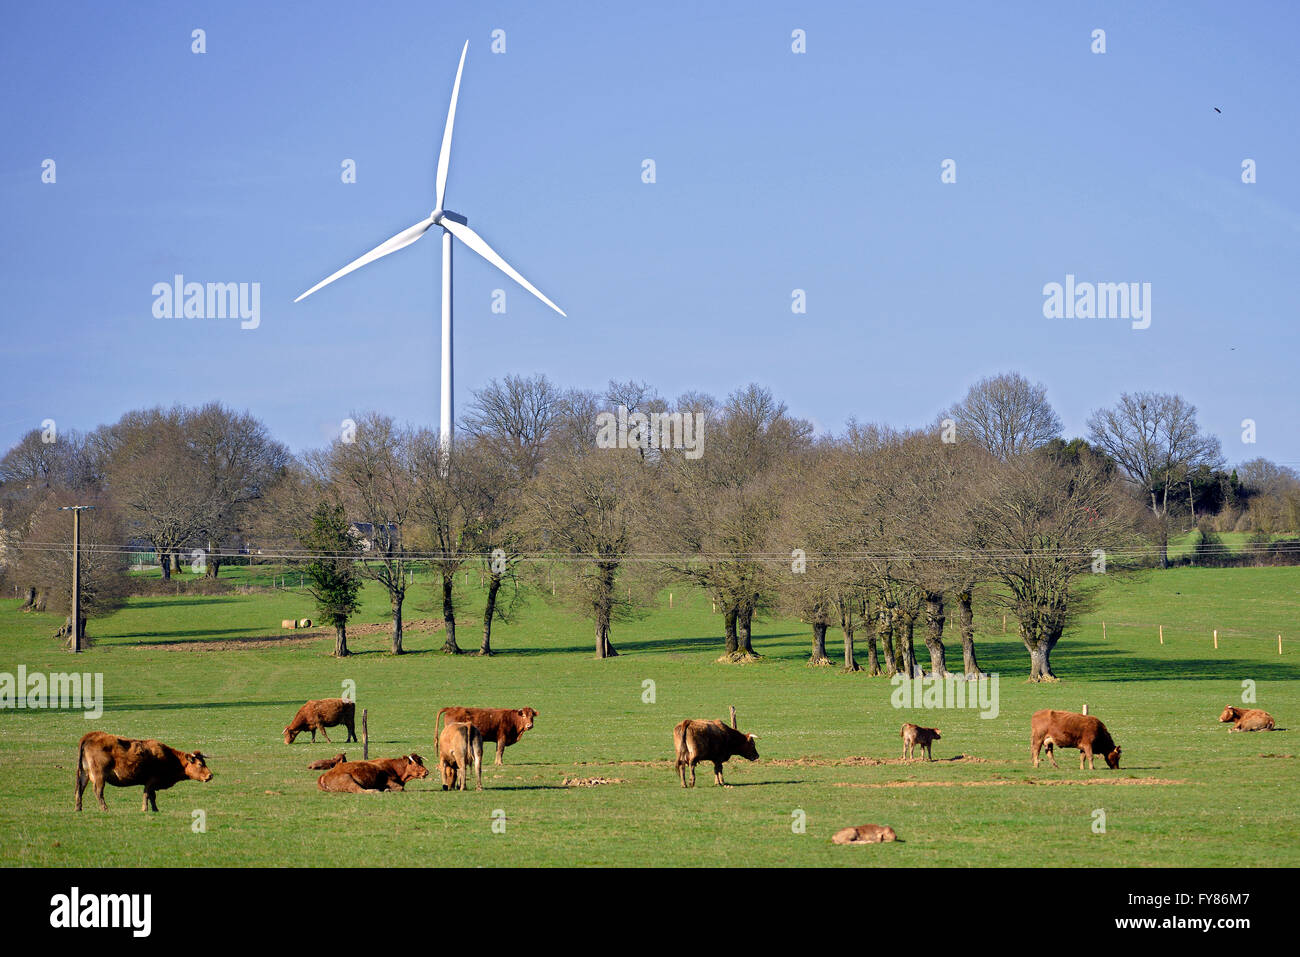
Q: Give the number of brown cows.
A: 11